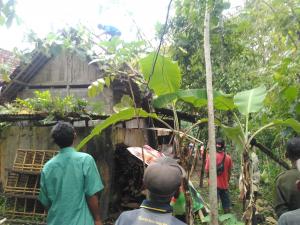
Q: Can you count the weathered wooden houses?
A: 1